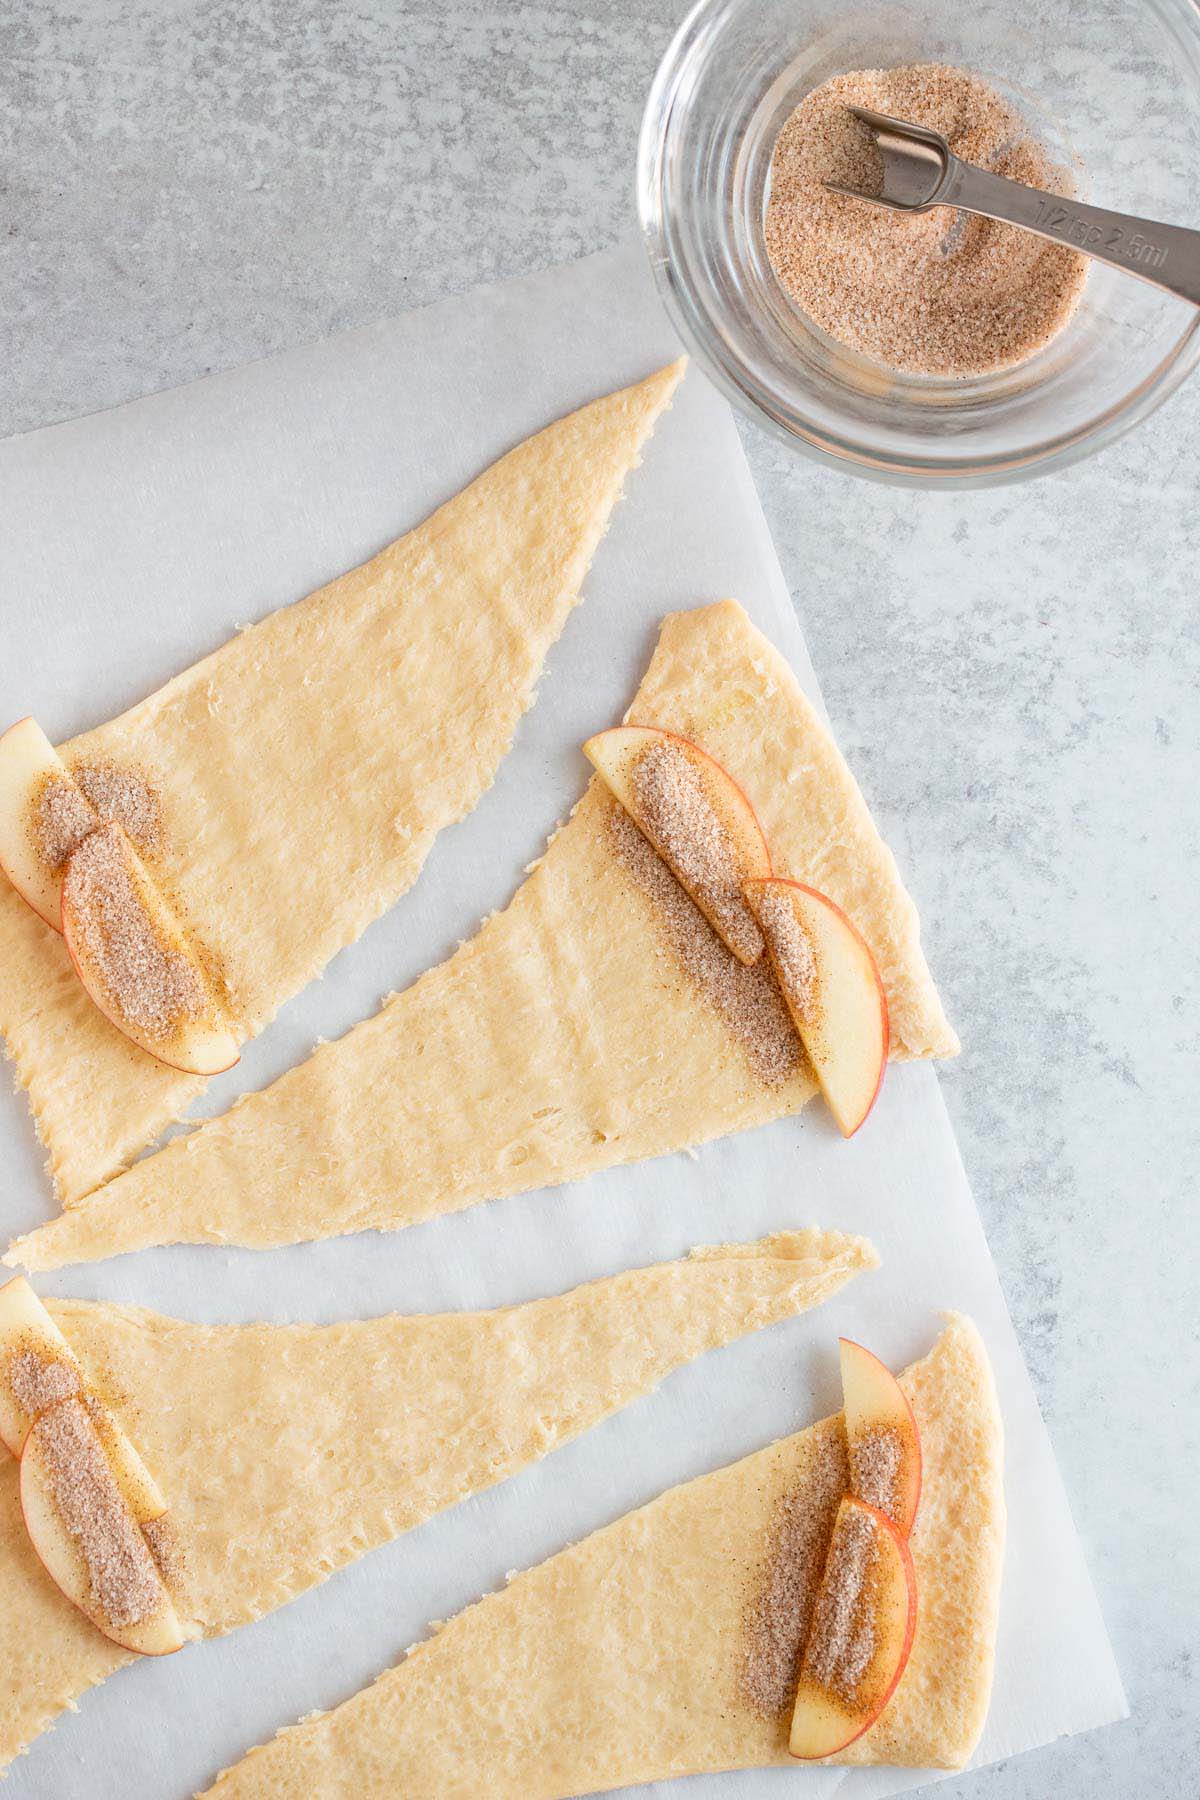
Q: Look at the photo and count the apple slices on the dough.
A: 8